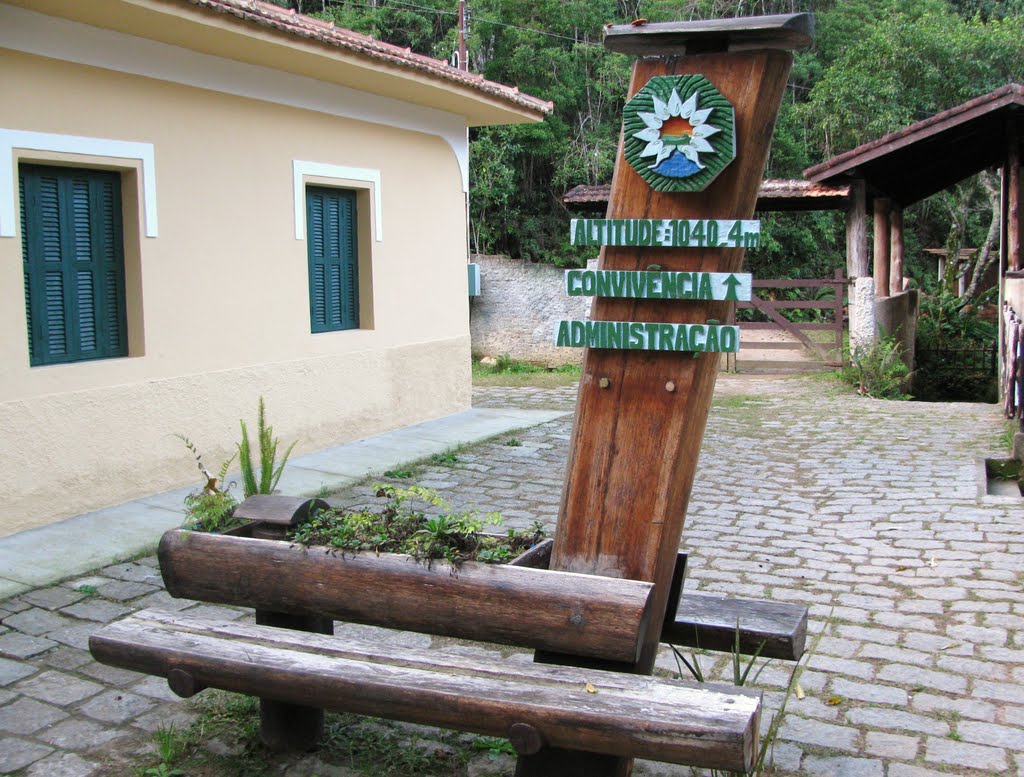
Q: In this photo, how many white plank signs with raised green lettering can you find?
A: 3